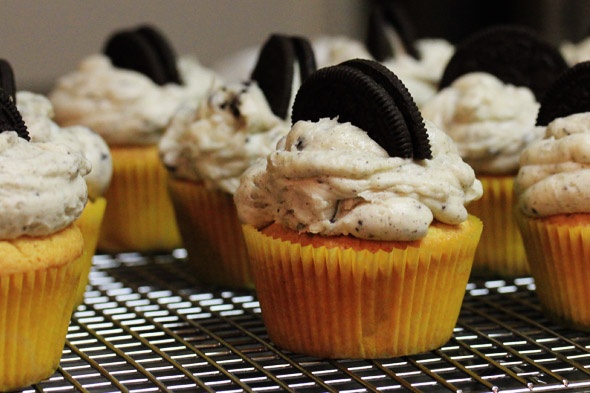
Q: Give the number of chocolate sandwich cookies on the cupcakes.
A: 8